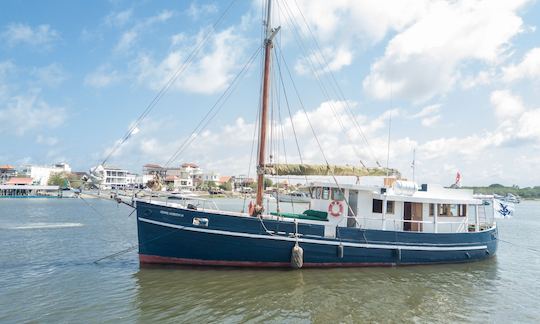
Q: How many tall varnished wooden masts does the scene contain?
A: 1